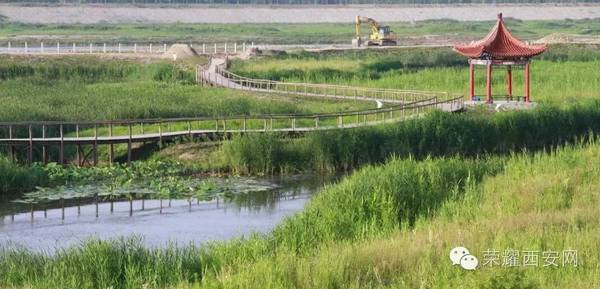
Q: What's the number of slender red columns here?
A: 4